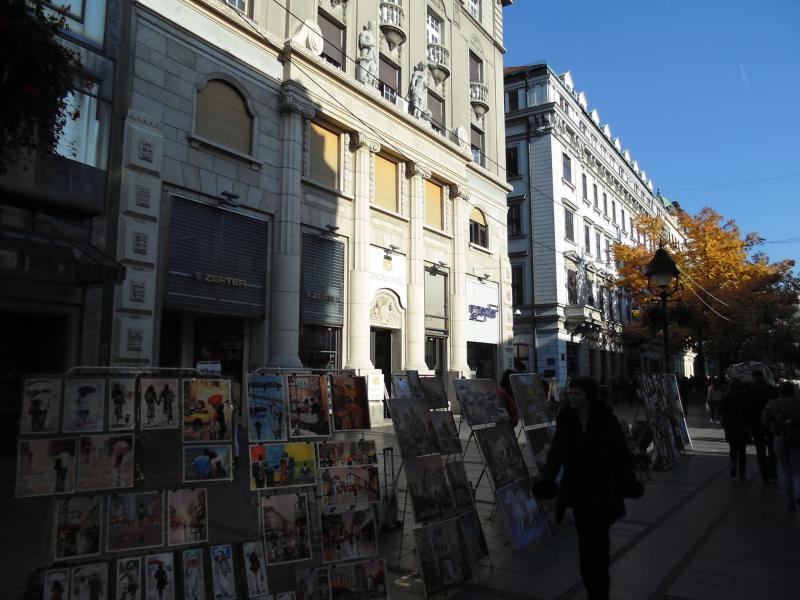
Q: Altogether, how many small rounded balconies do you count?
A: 3